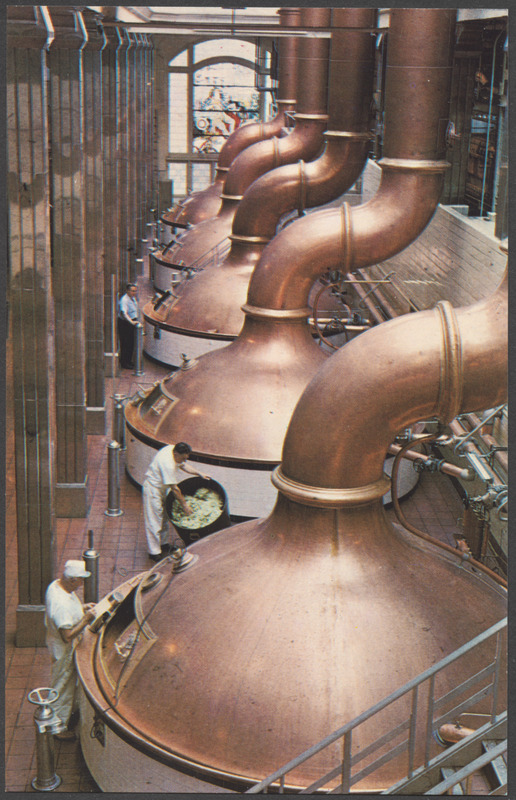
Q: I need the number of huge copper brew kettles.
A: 5